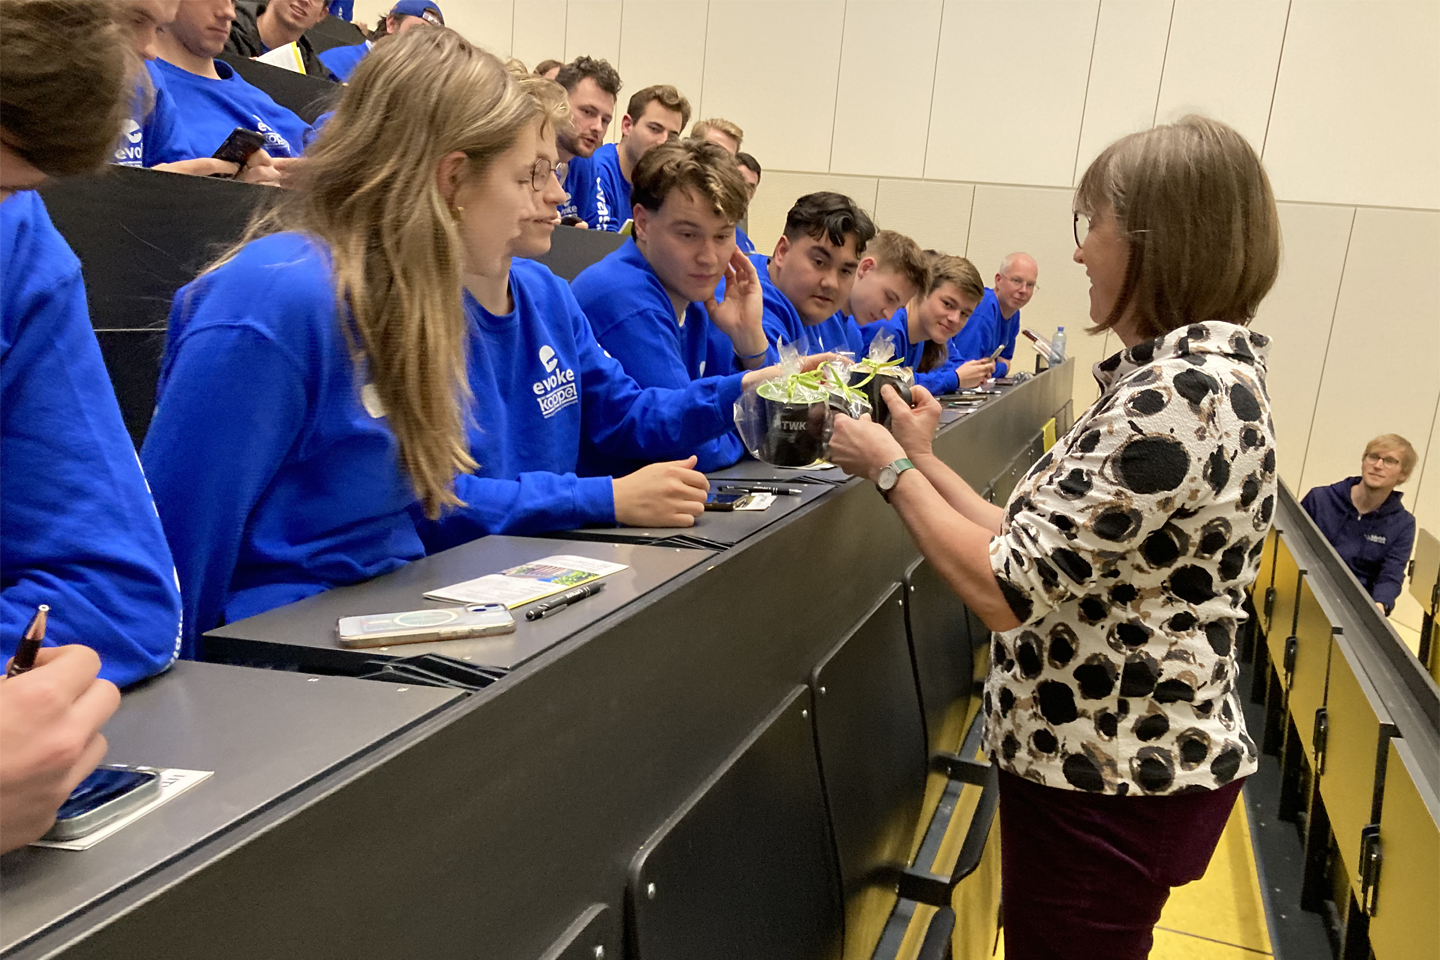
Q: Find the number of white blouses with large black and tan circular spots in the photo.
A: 1